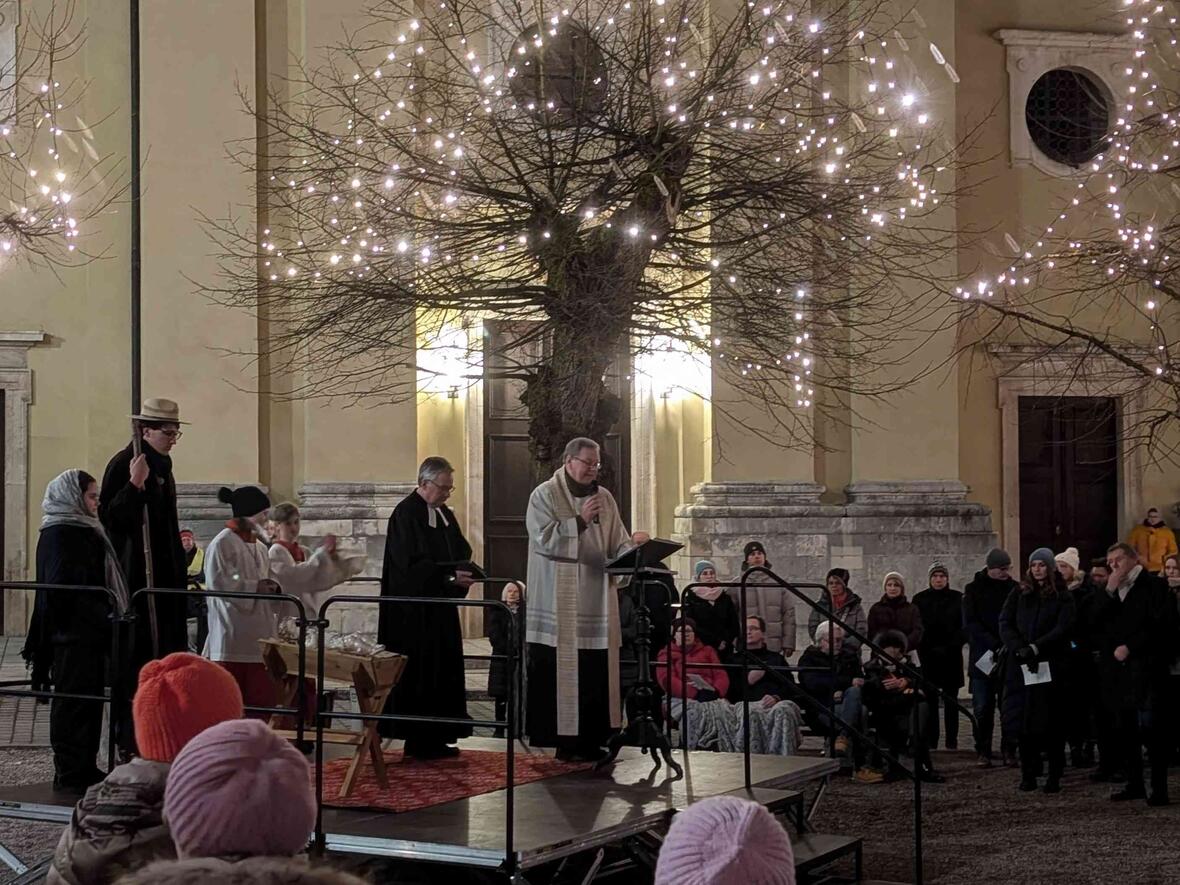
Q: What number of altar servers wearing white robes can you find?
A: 2